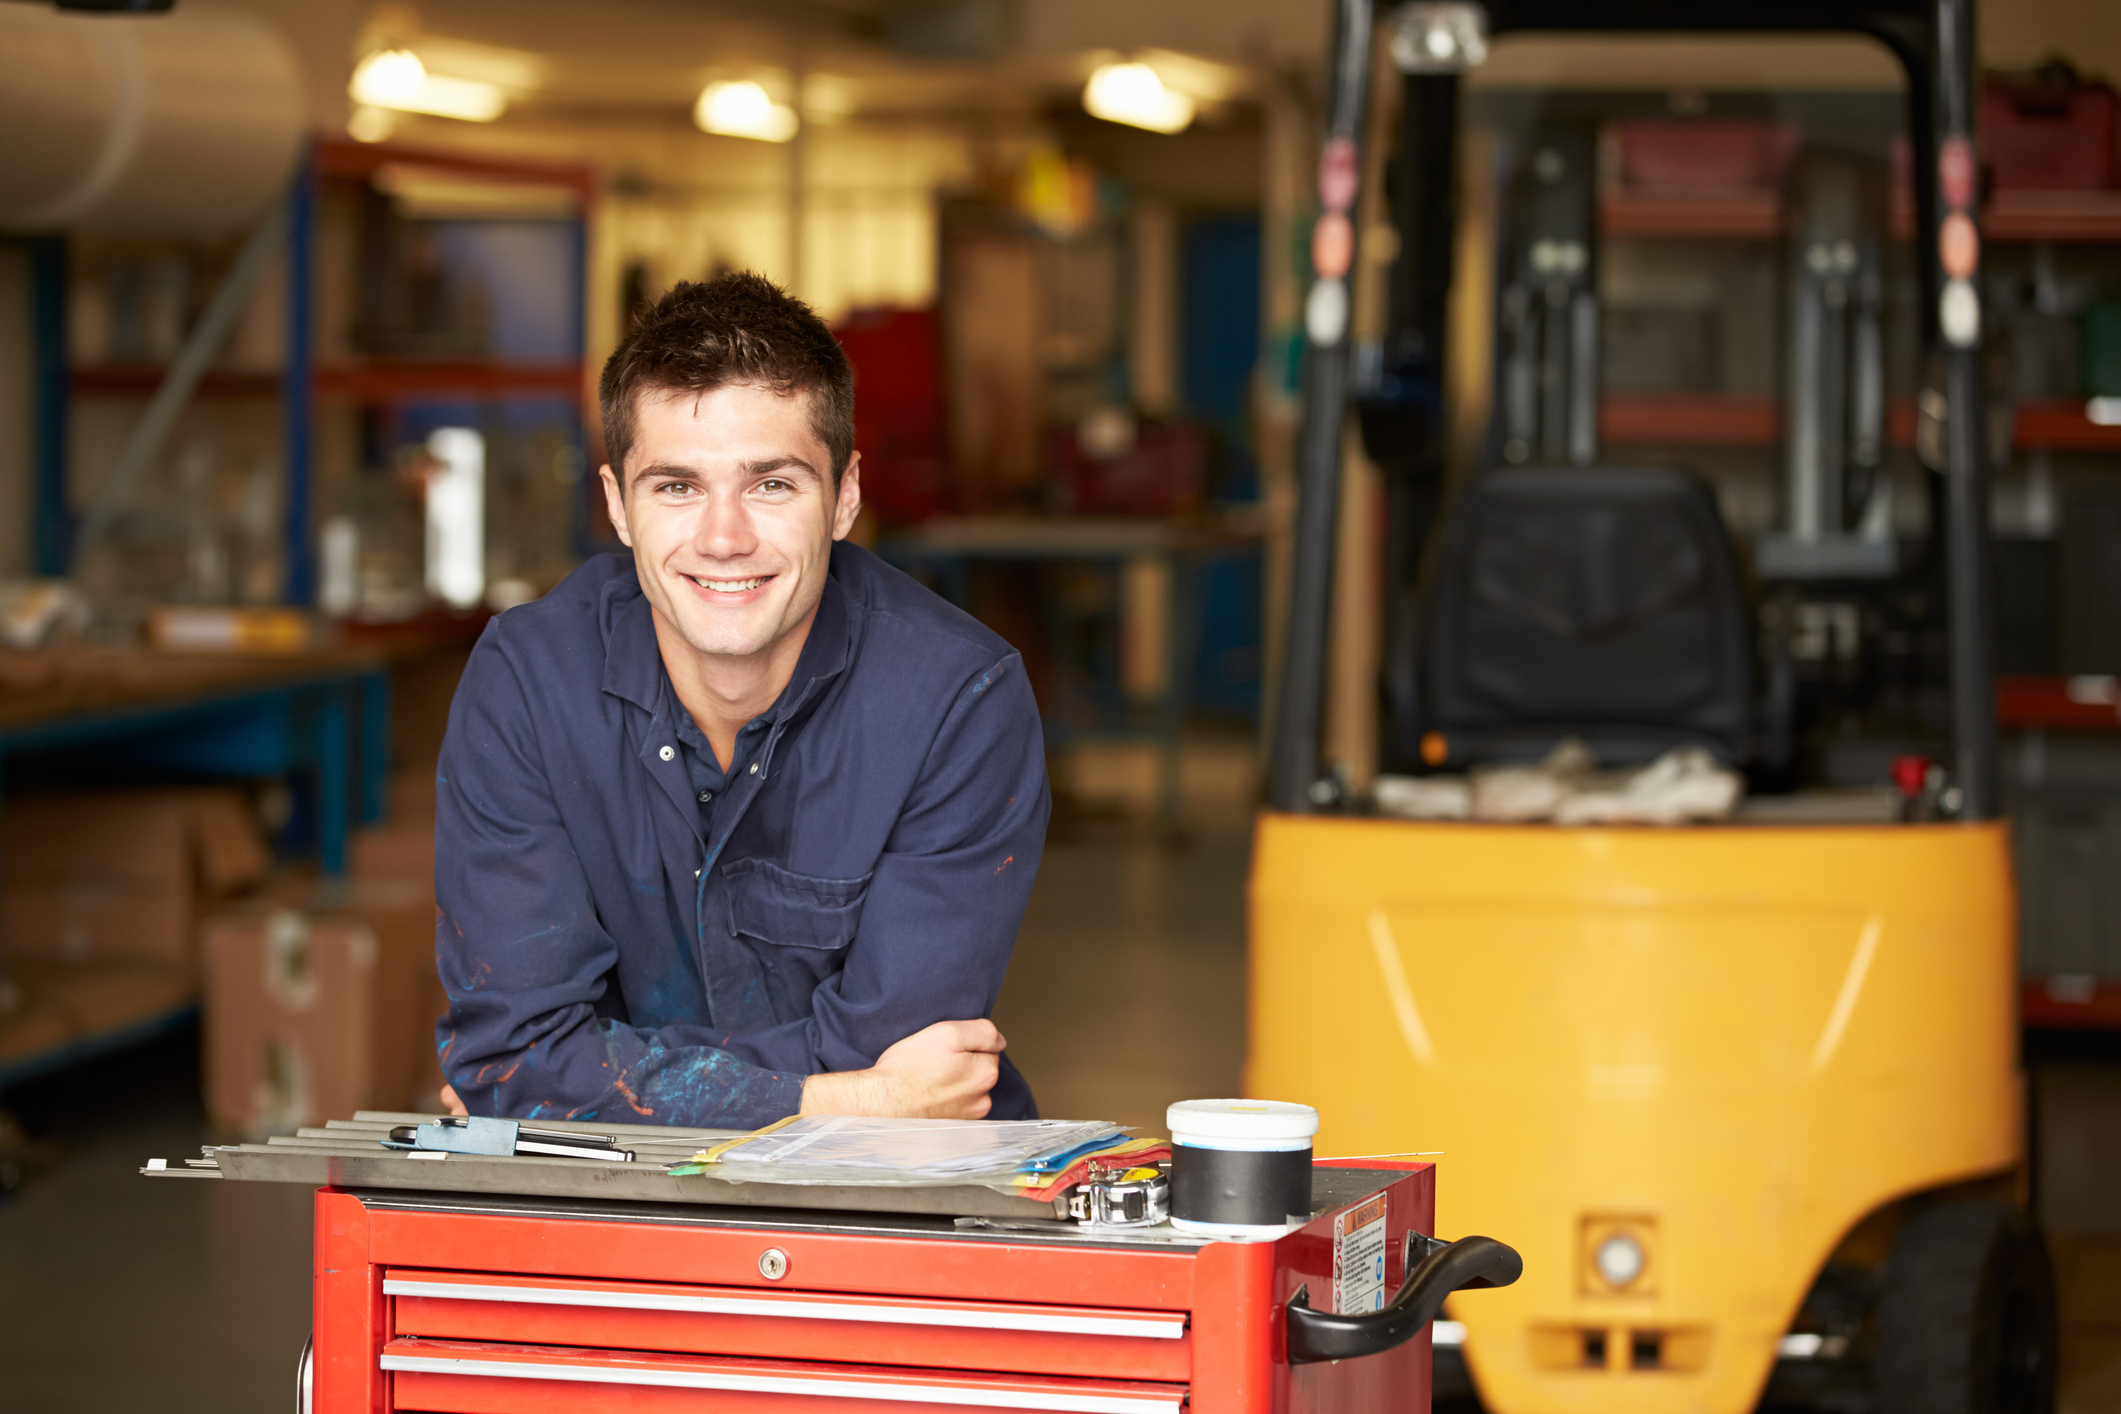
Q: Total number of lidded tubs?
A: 1